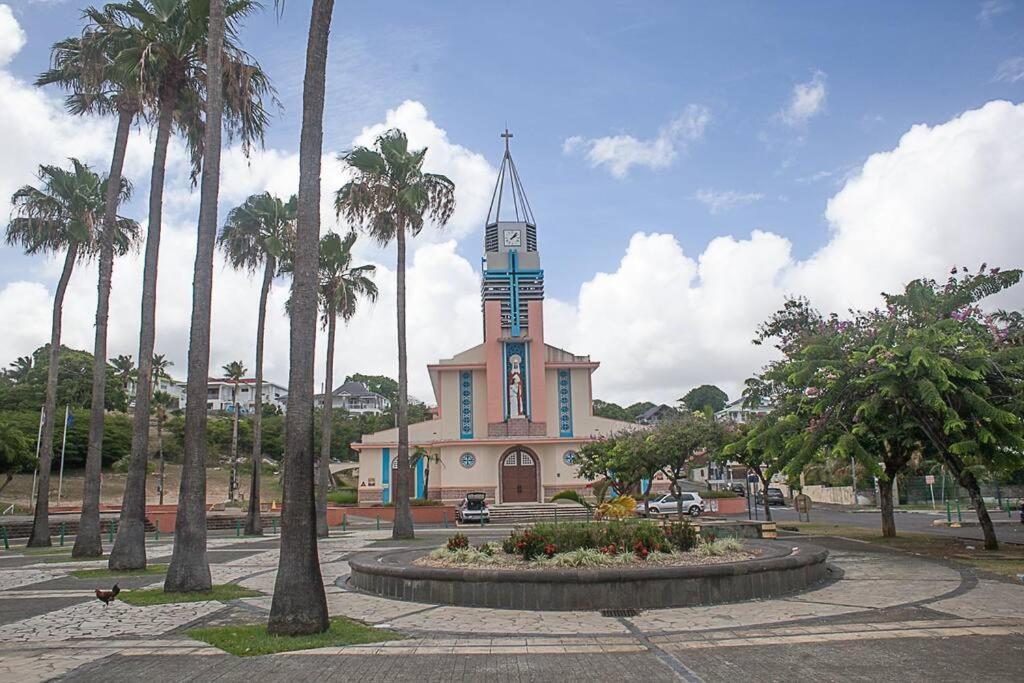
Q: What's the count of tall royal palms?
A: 8